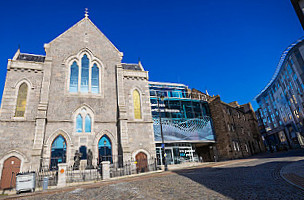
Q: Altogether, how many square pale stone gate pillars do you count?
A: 2